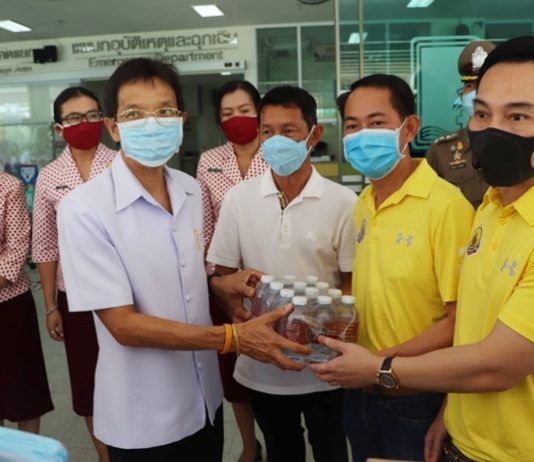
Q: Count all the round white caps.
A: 12